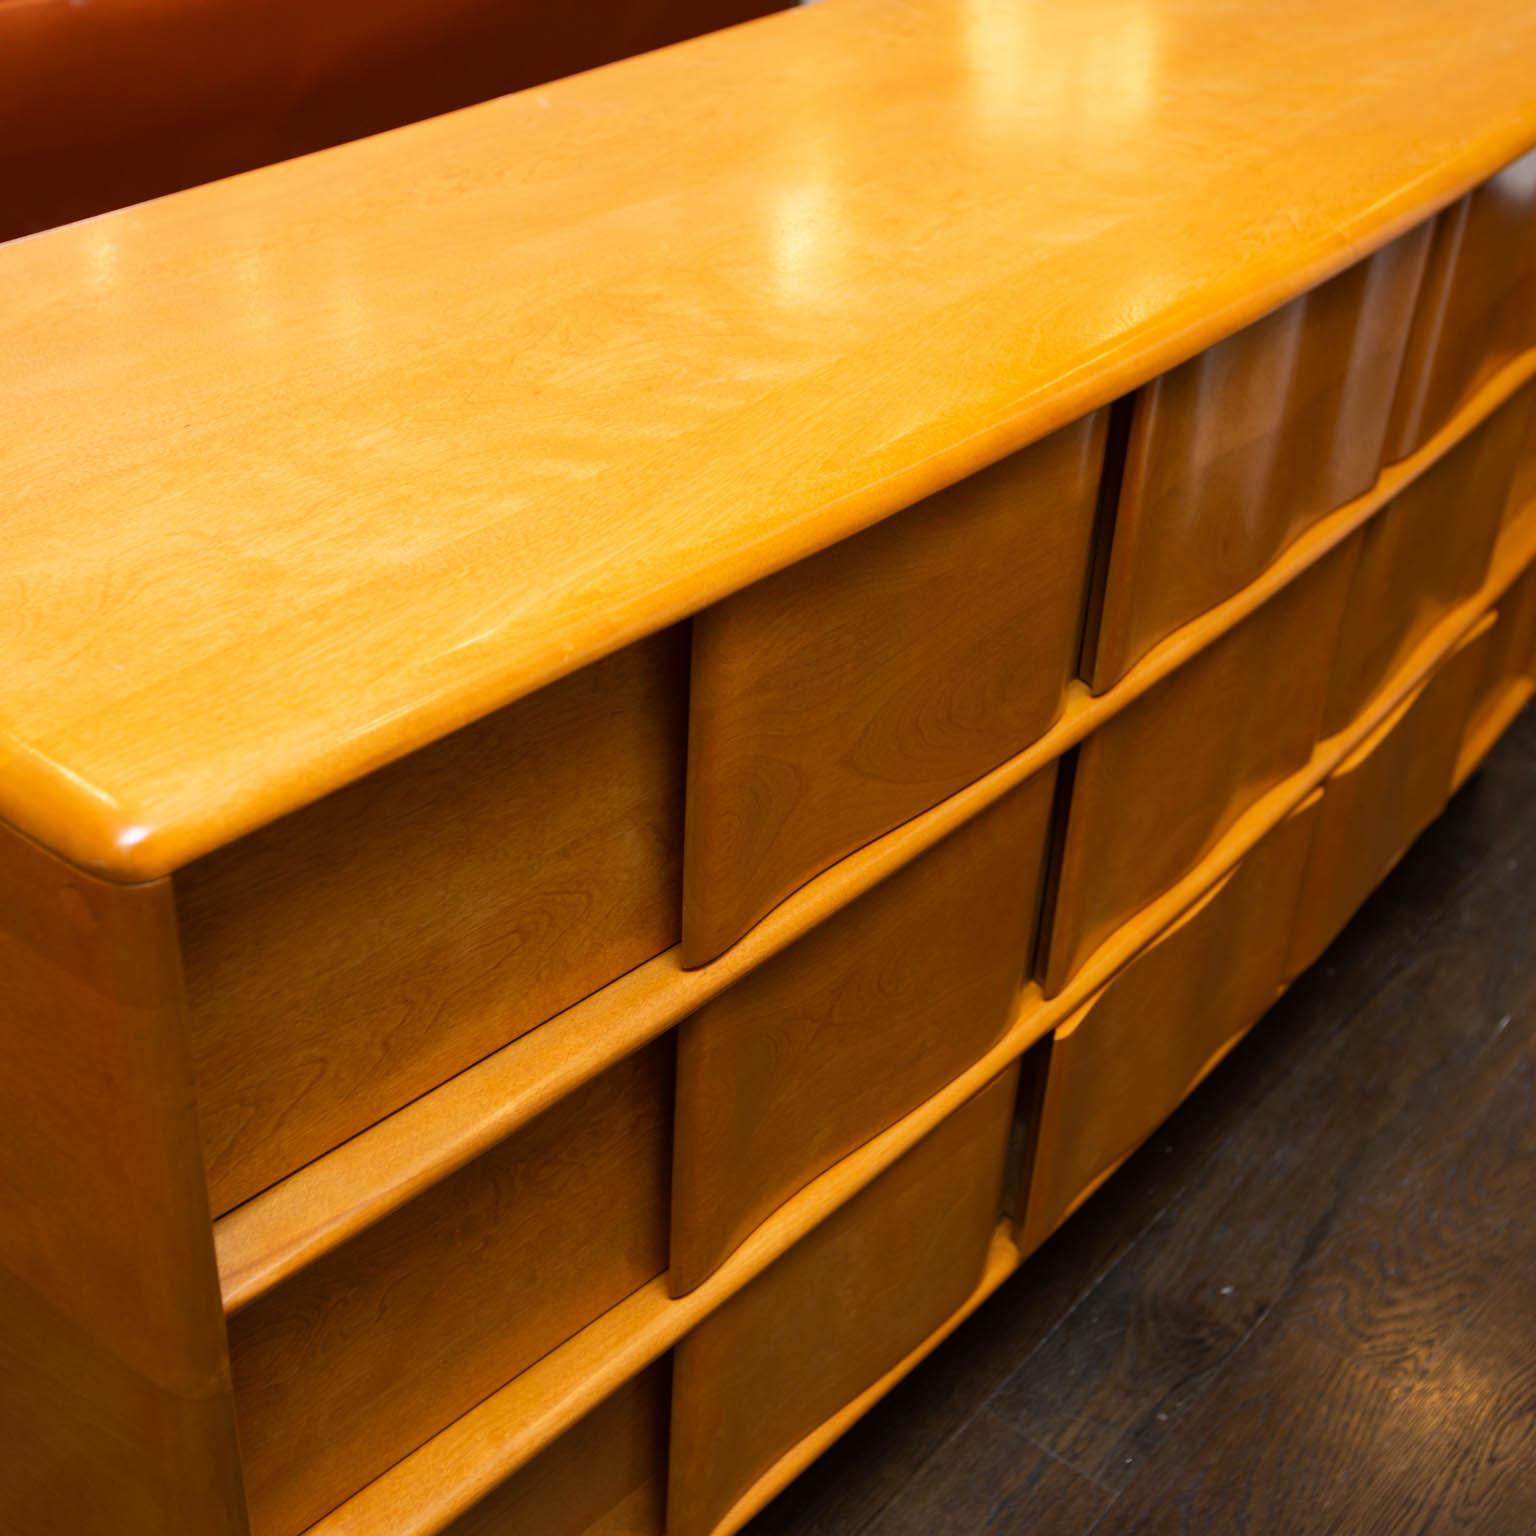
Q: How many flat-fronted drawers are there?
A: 3